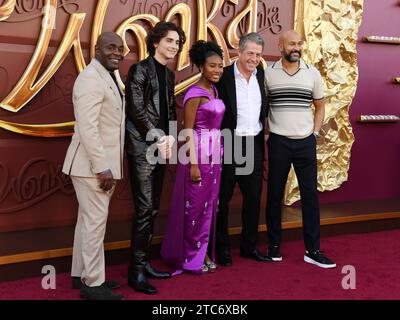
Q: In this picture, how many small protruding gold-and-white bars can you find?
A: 3